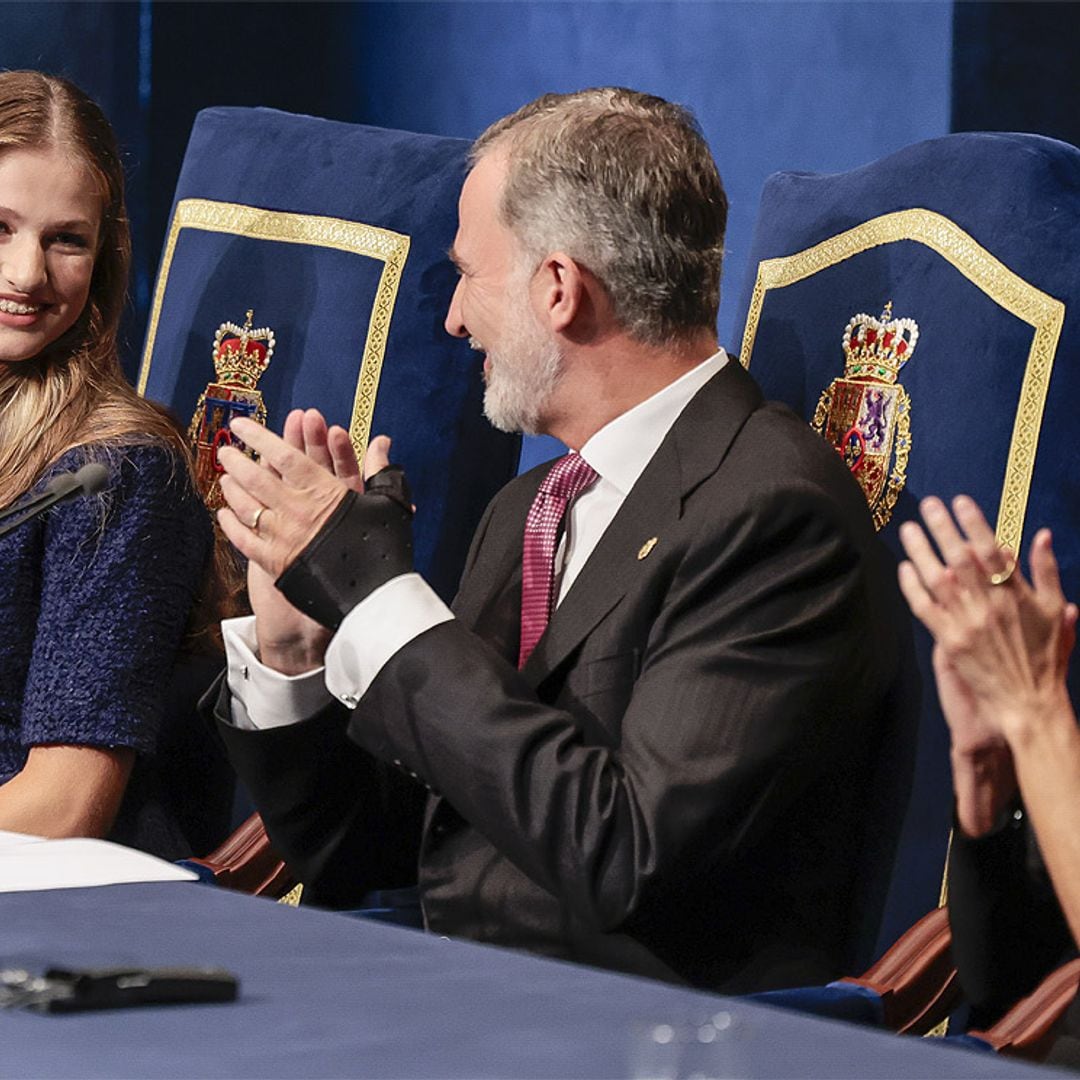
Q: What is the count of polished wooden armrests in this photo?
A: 3